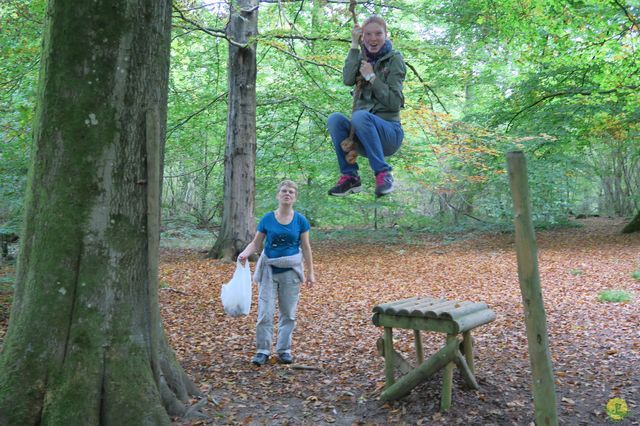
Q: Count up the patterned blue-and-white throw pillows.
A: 0